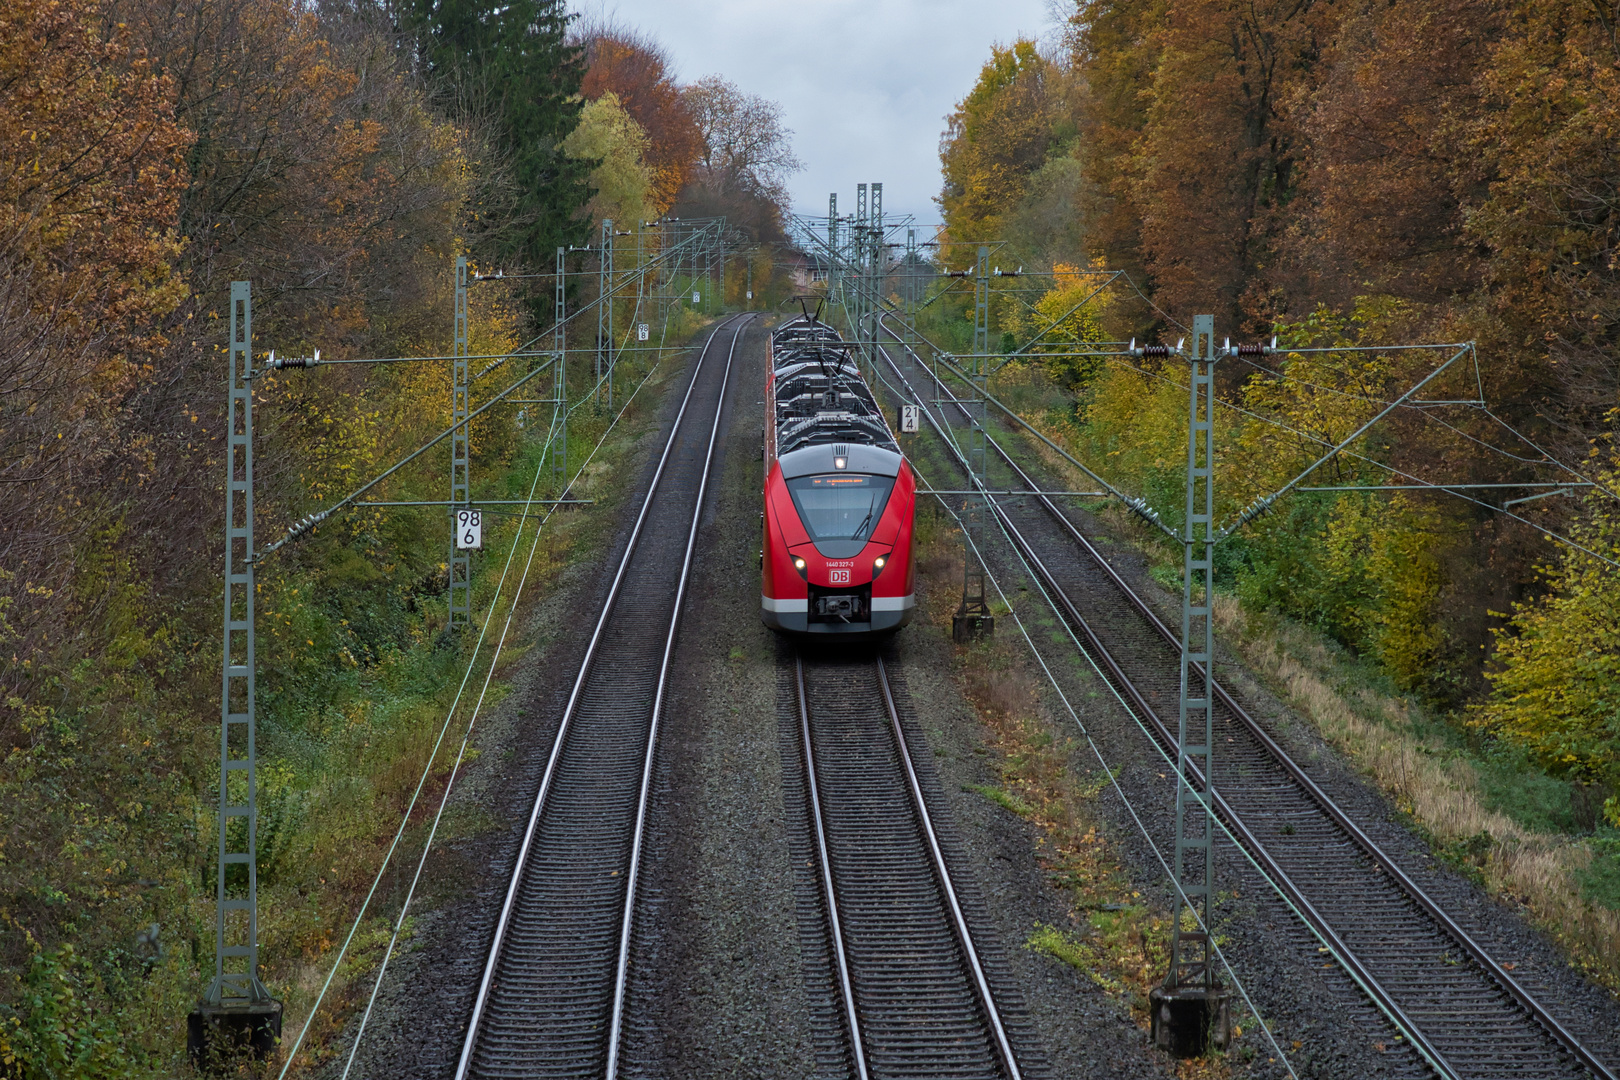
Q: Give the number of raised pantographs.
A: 2